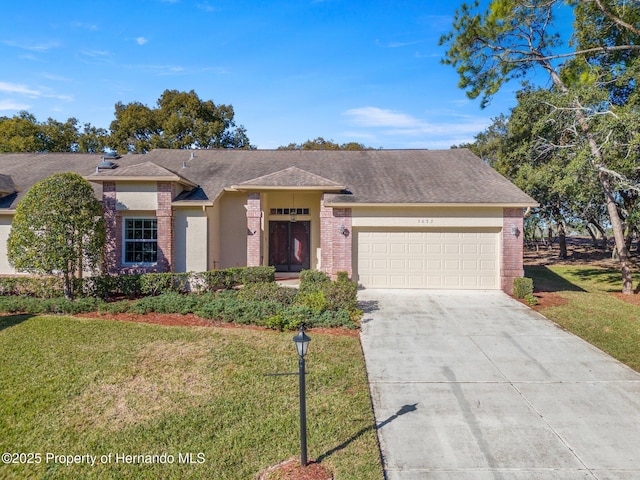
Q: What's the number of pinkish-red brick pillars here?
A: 5